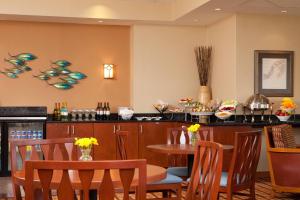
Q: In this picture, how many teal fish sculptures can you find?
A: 12